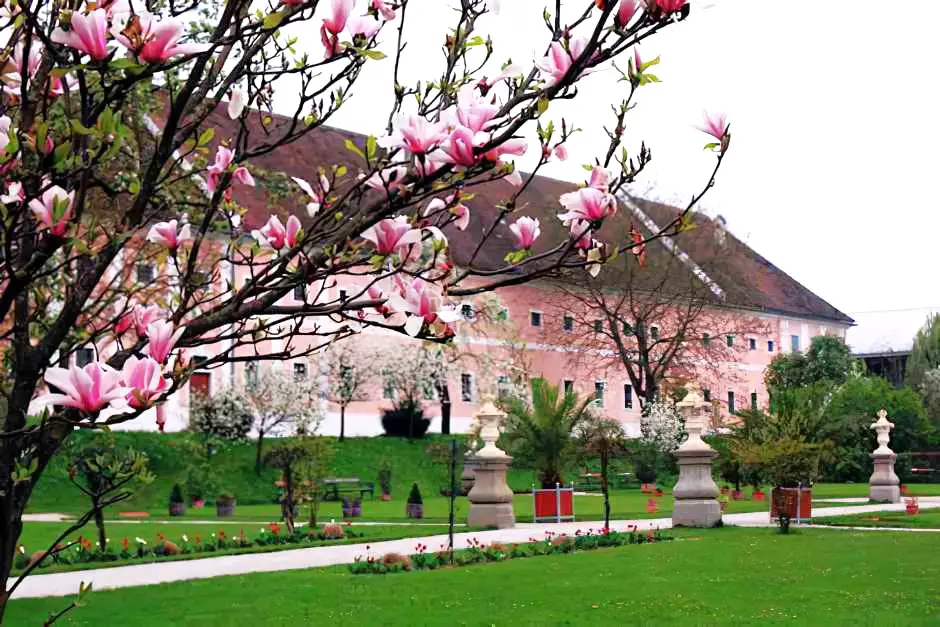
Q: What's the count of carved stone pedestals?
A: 3